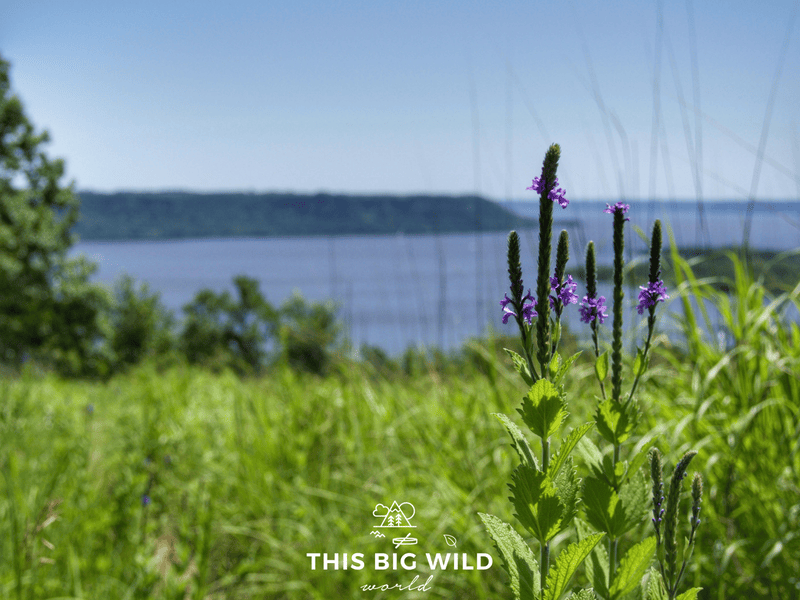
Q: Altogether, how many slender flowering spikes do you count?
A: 9